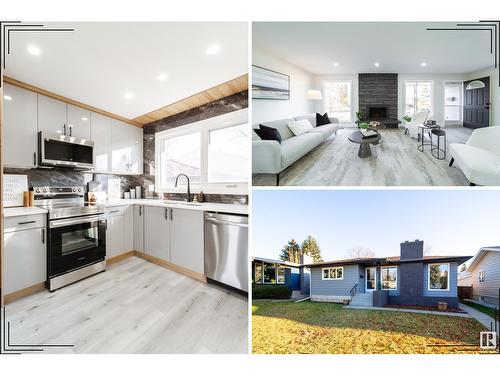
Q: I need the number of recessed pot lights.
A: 7